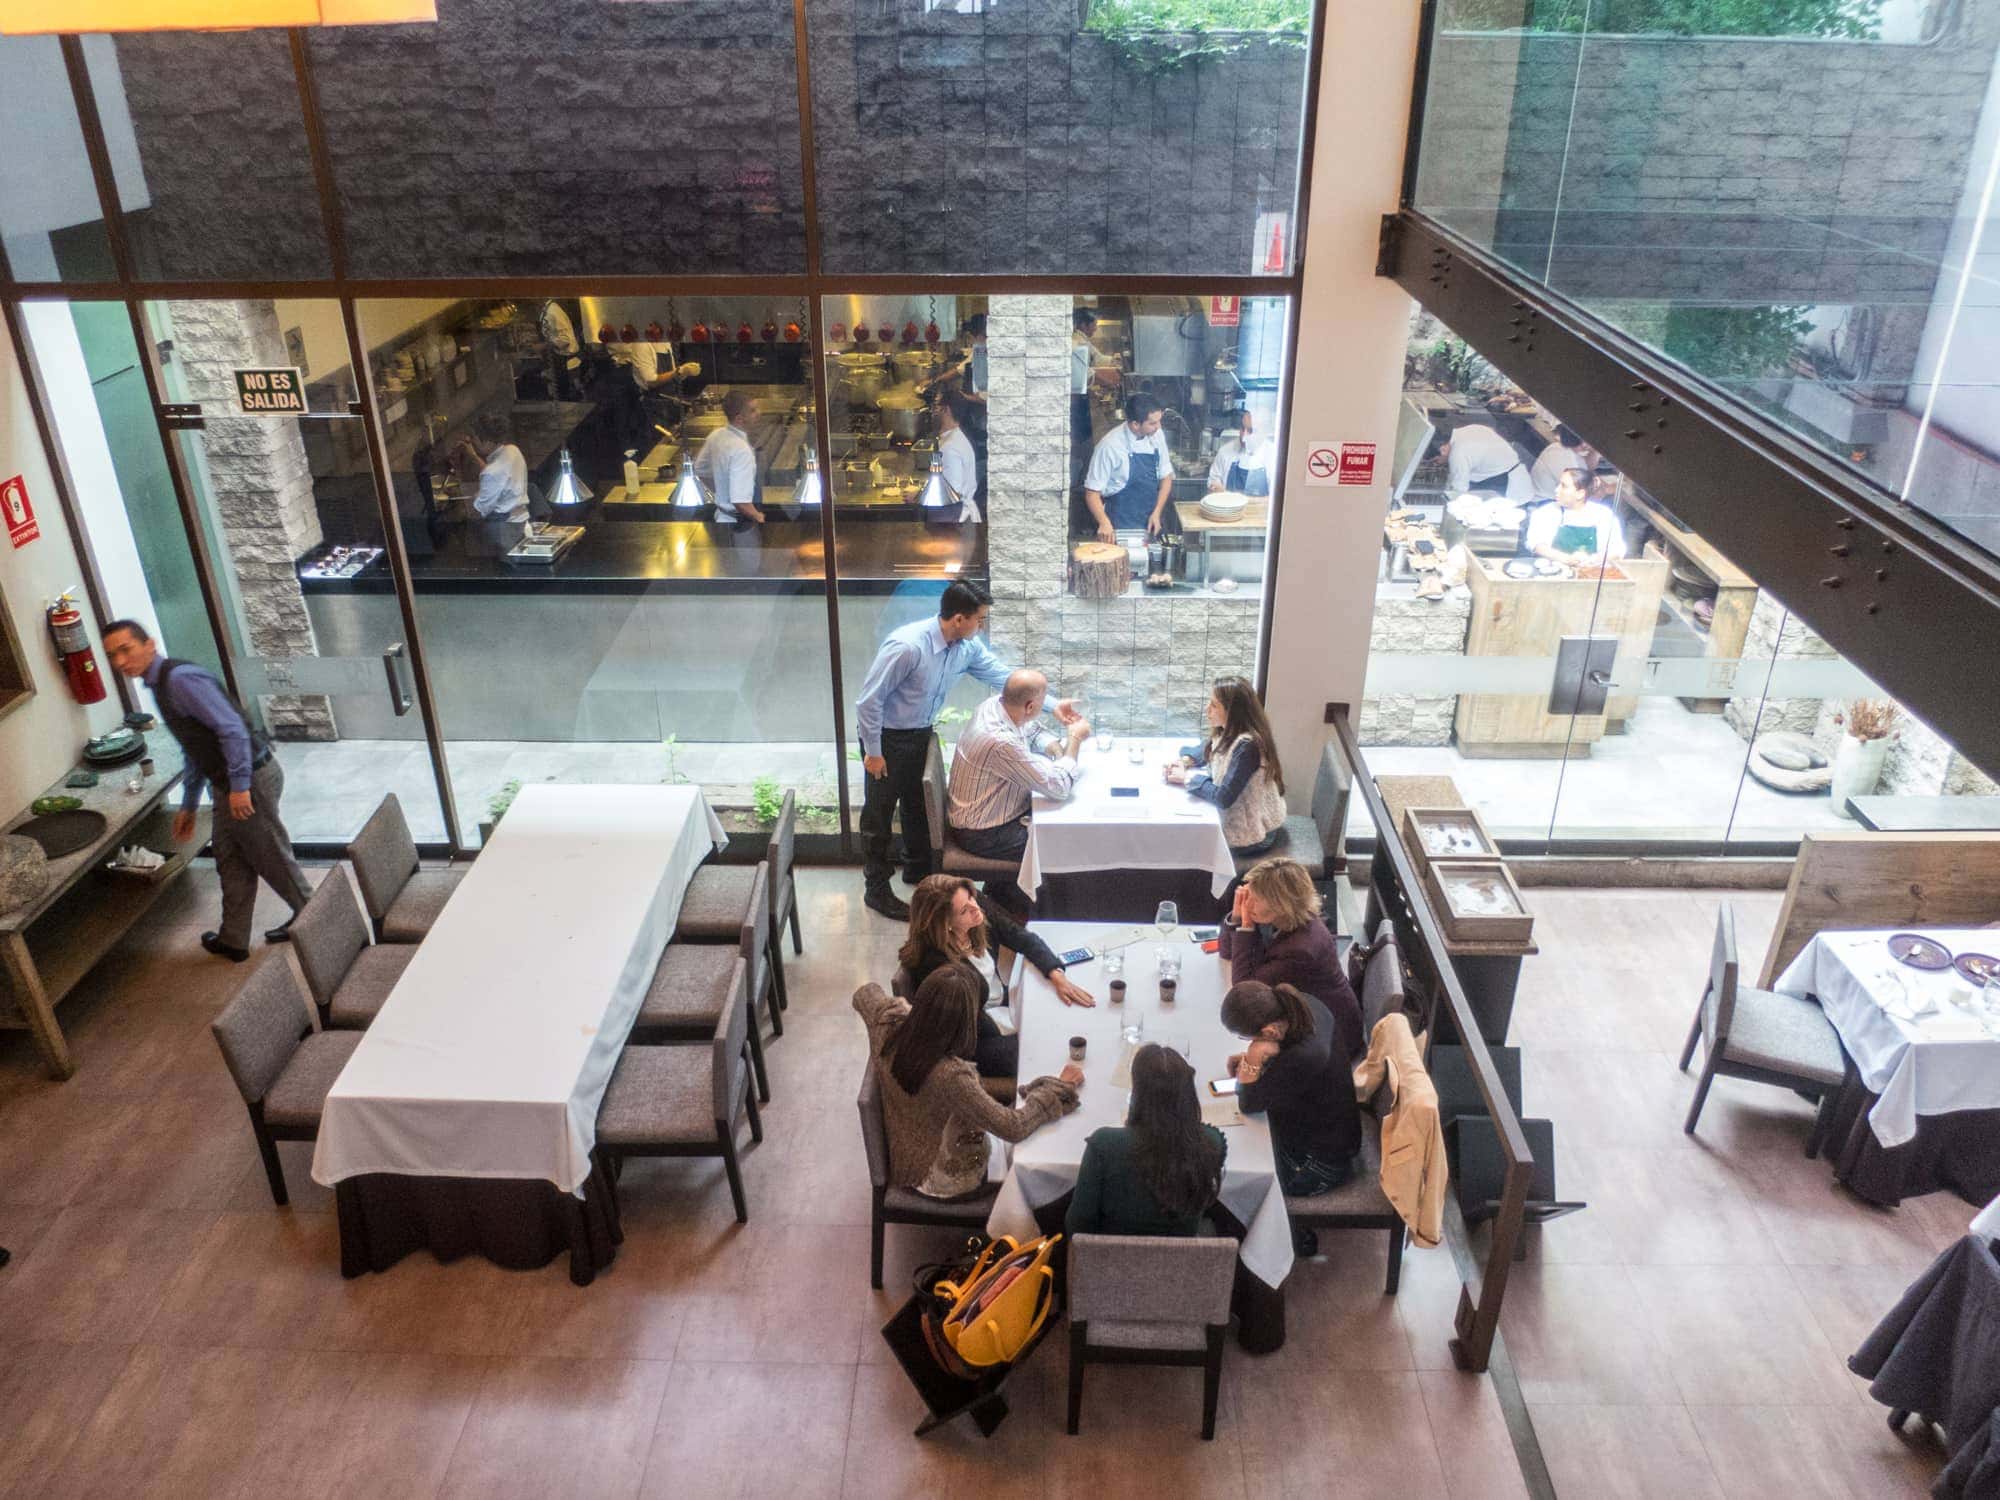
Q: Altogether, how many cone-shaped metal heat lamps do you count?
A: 4